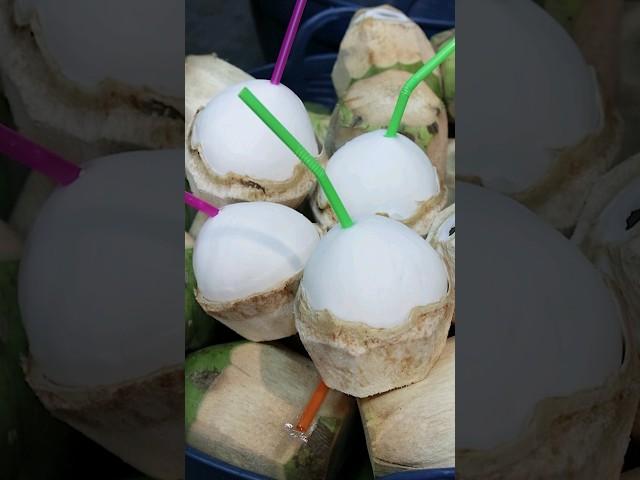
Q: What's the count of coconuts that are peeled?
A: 4